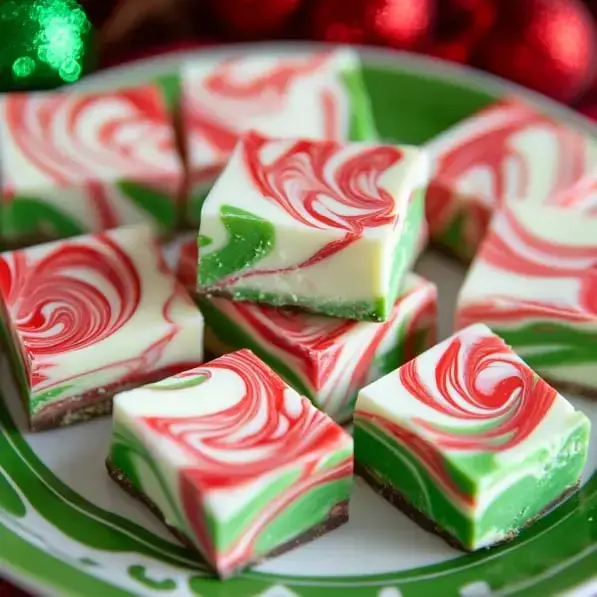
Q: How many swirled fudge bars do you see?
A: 9